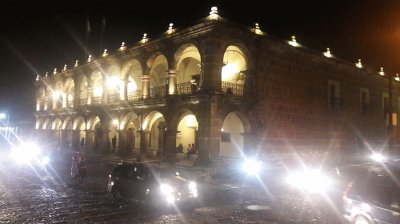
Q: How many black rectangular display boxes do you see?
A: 1